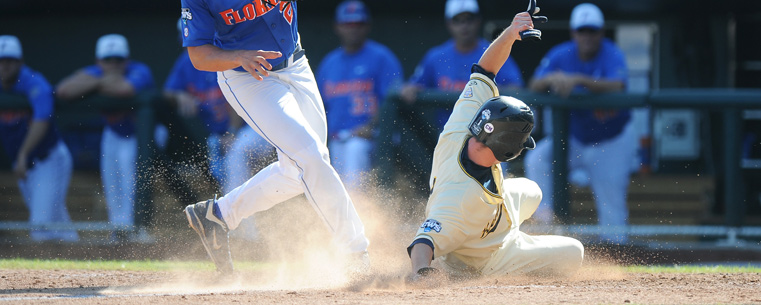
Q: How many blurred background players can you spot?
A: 6